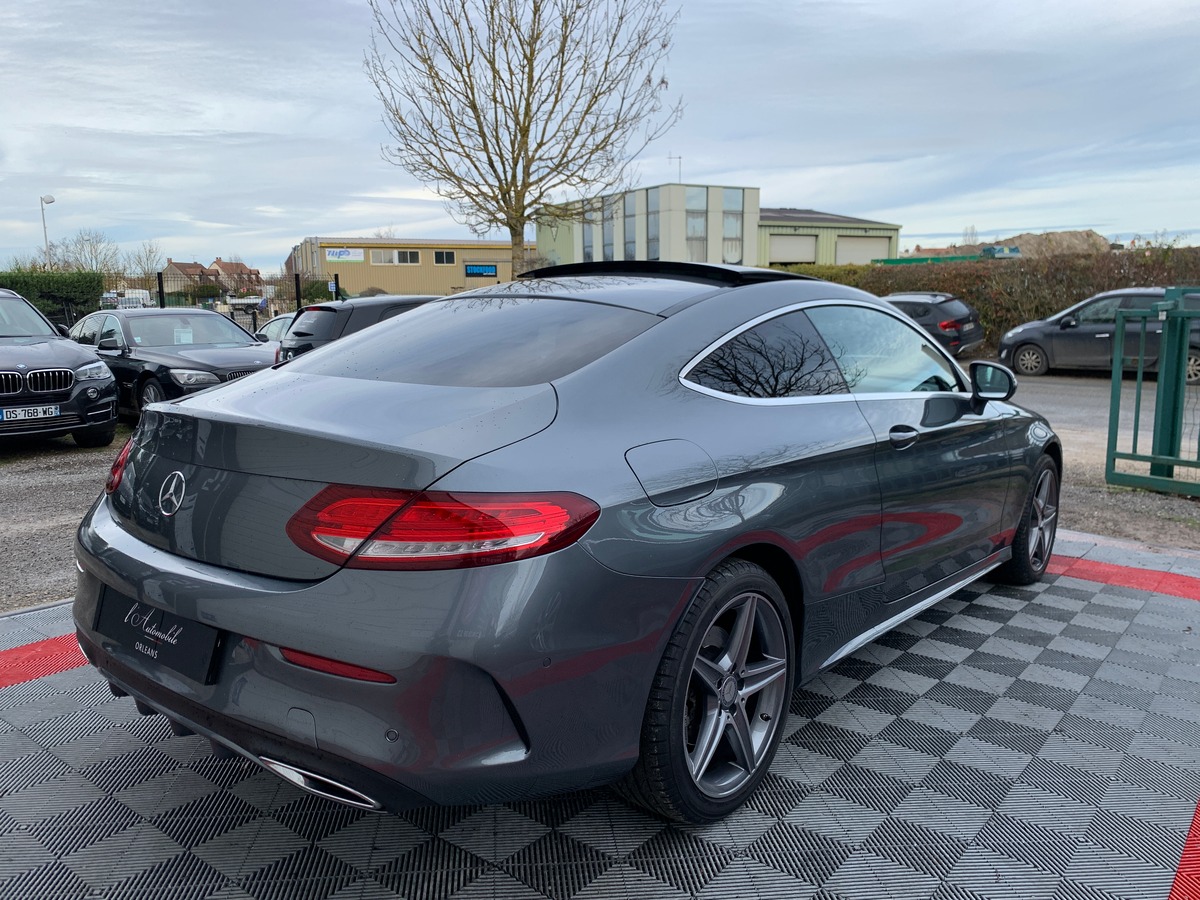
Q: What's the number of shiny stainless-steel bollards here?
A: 0